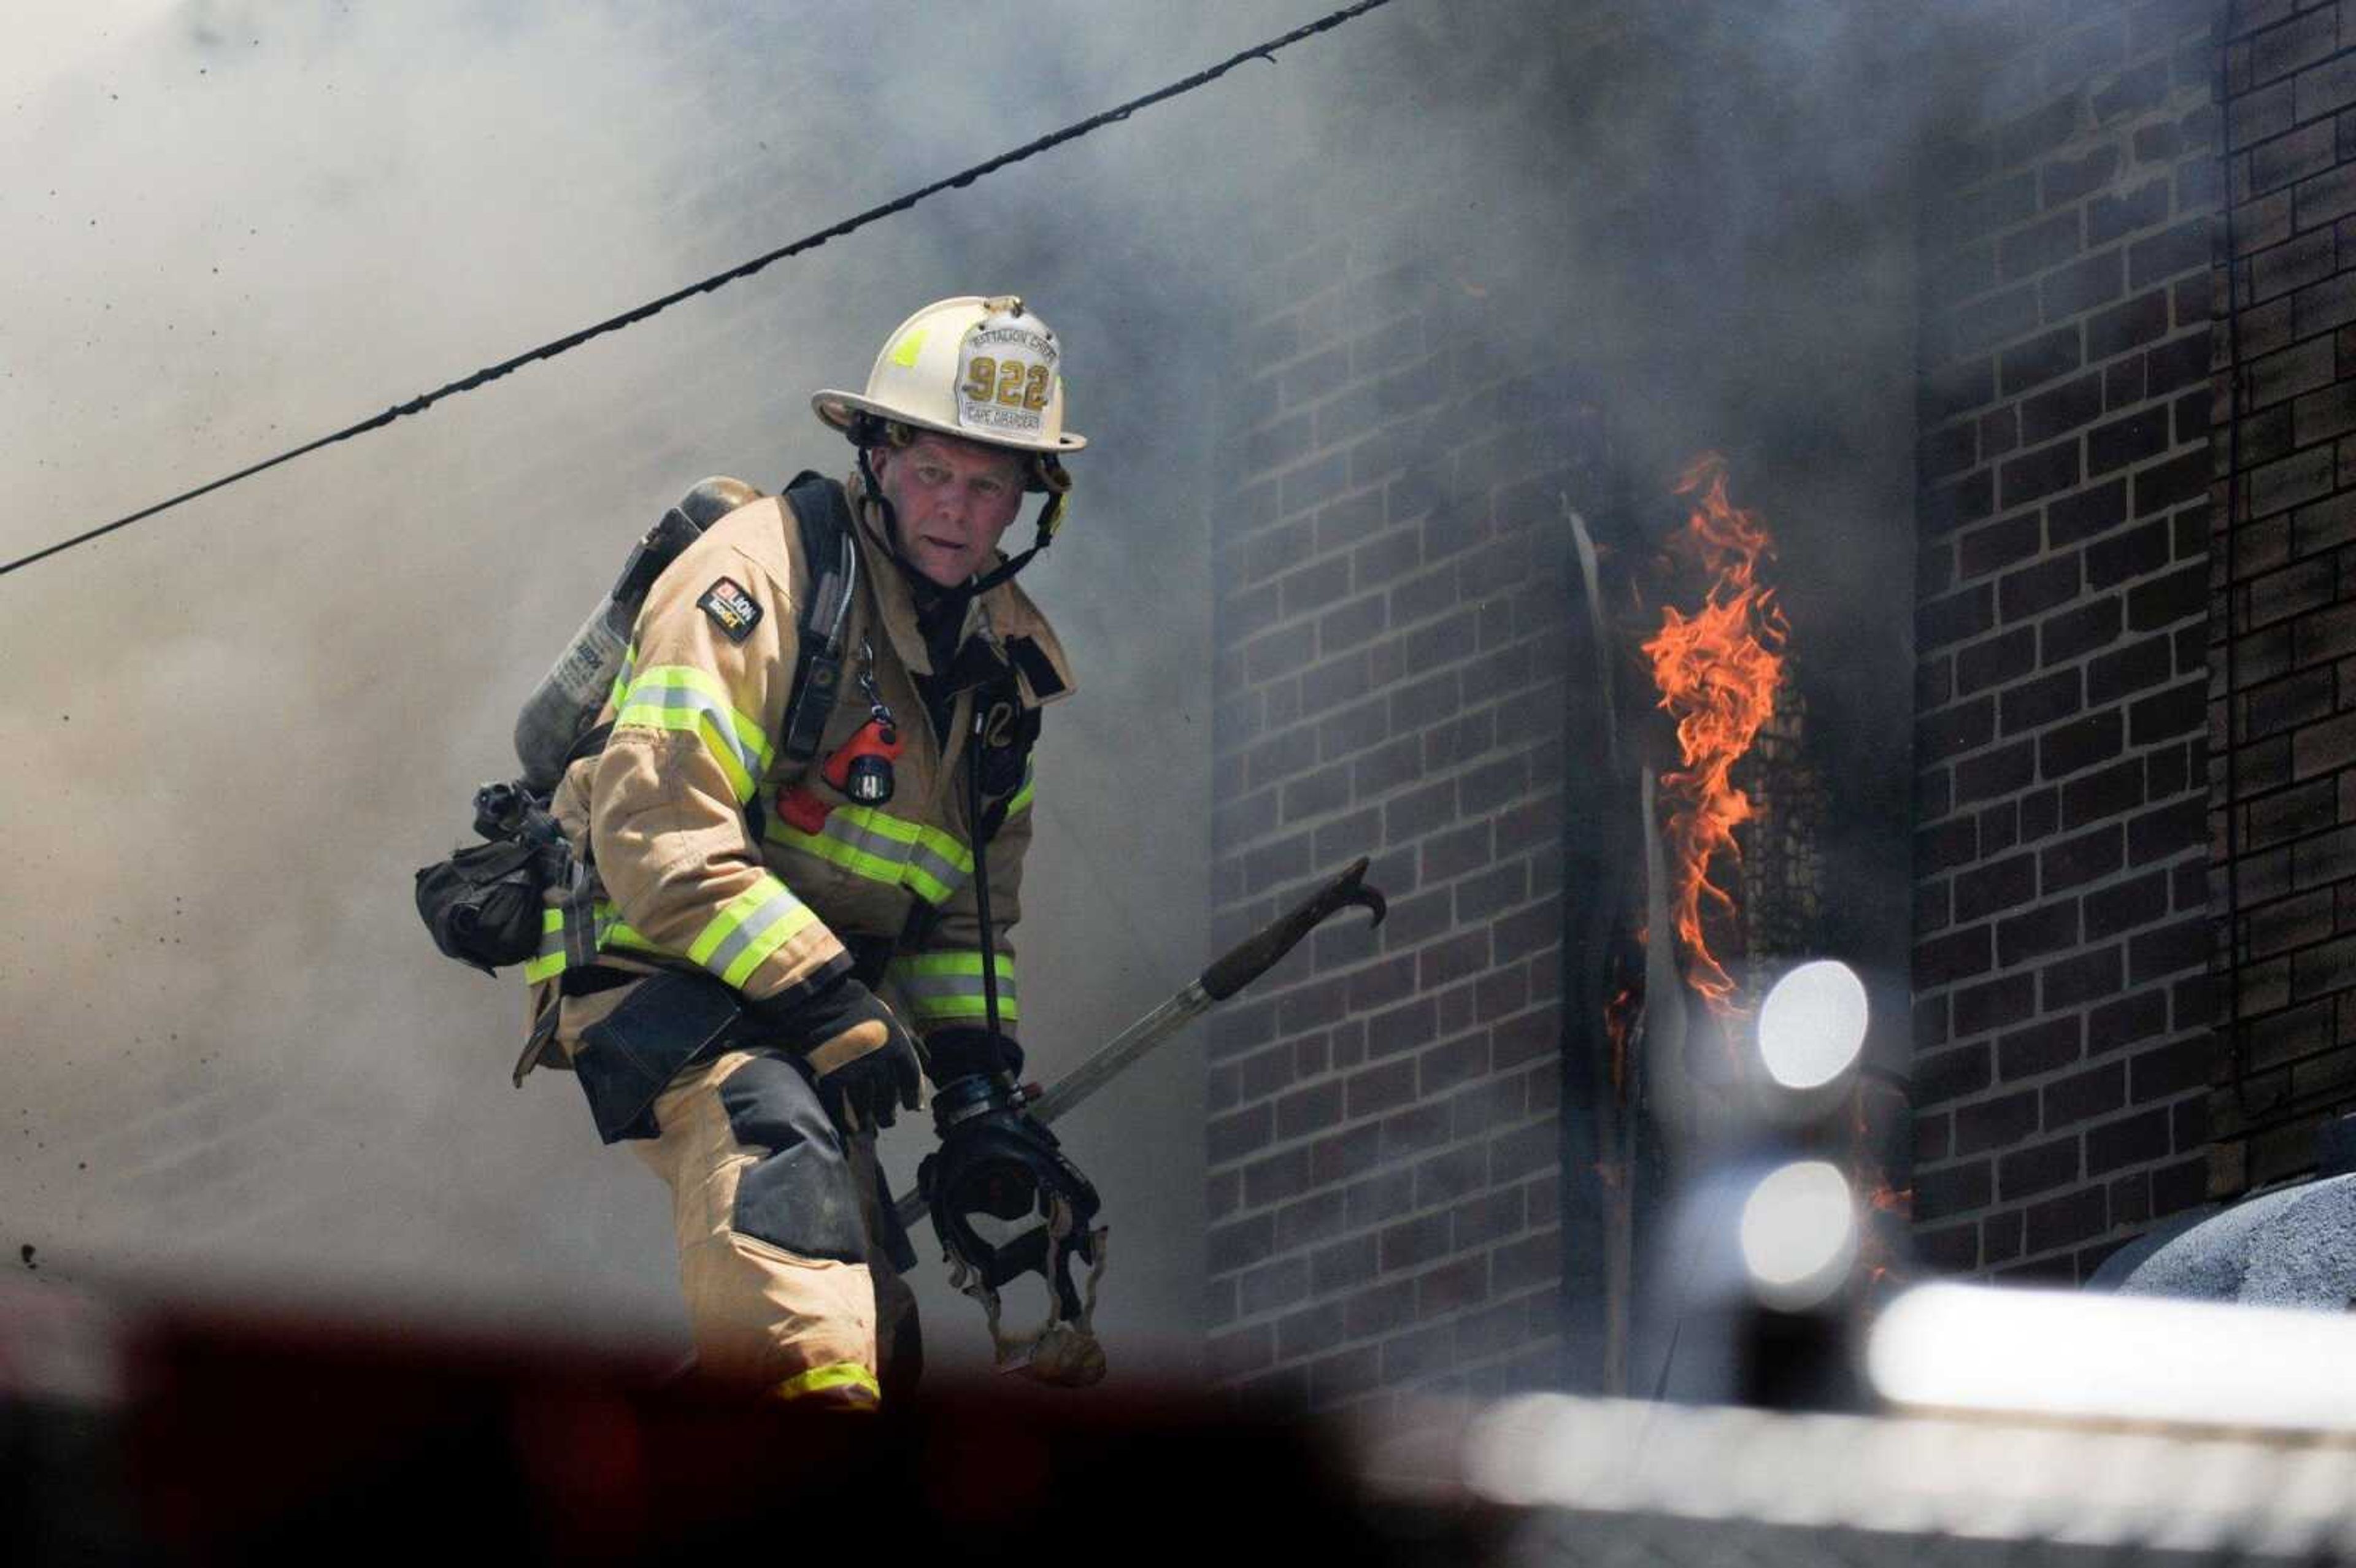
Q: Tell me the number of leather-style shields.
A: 1